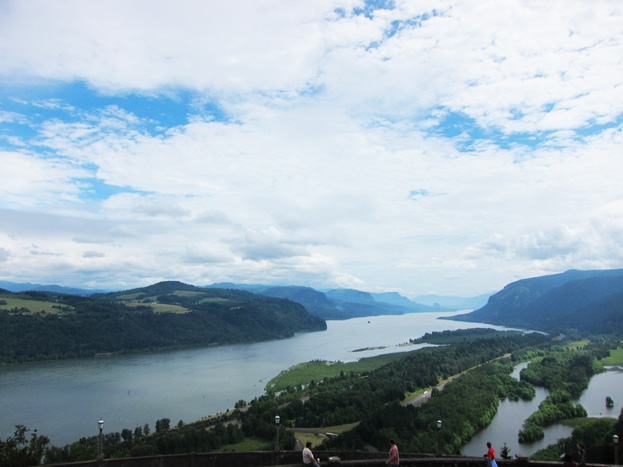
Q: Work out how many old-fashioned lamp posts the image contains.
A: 4